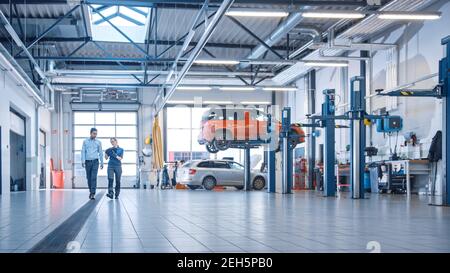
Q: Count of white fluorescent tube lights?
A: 11